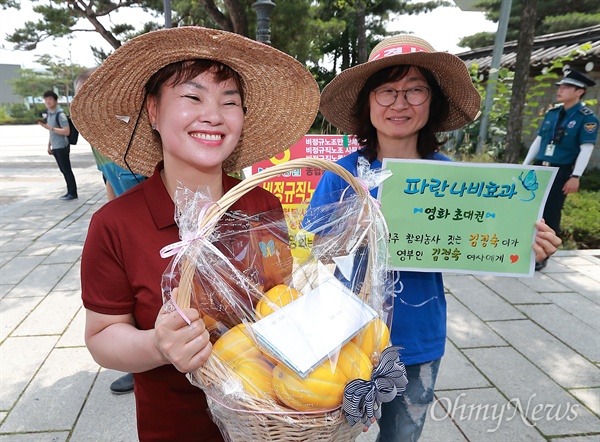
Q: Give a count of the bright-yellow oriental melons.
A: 6